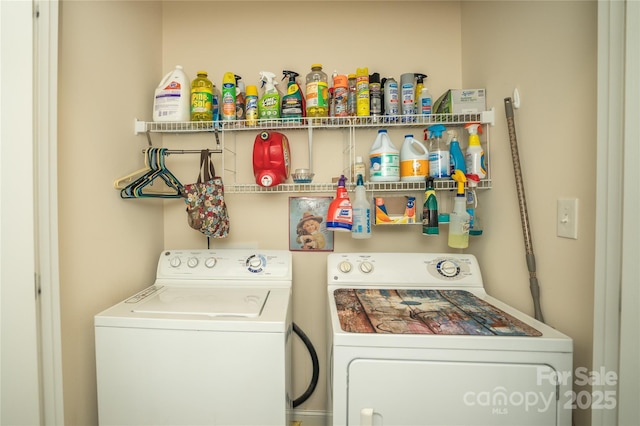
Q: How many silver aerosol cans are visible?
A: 2